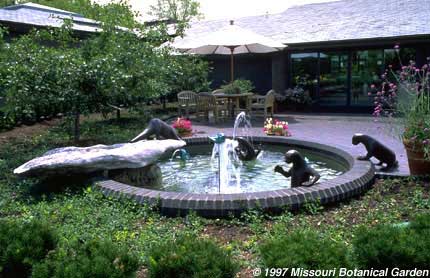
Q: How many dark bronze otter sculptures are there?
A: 4